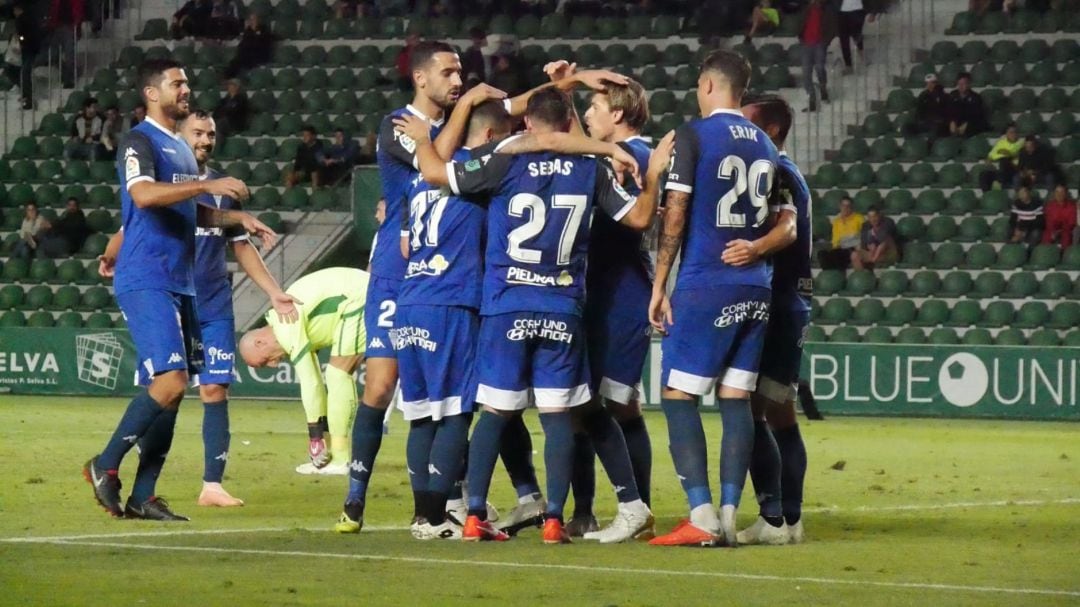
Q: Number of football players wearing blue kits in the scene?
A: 8